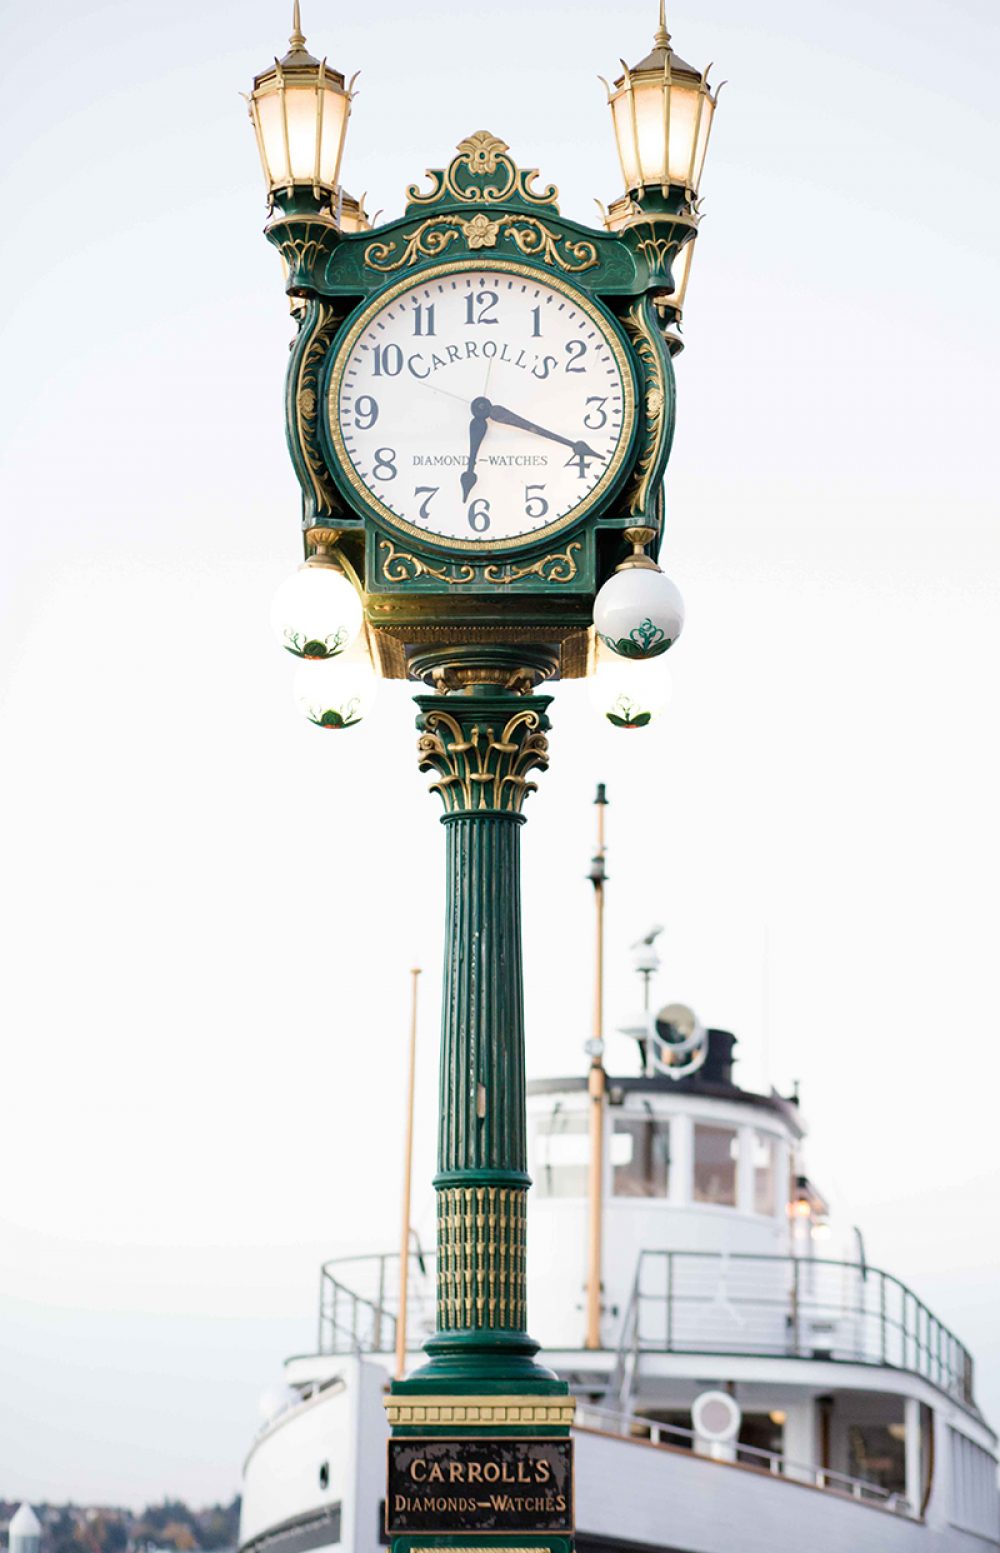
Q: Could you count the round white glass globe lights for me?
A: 4